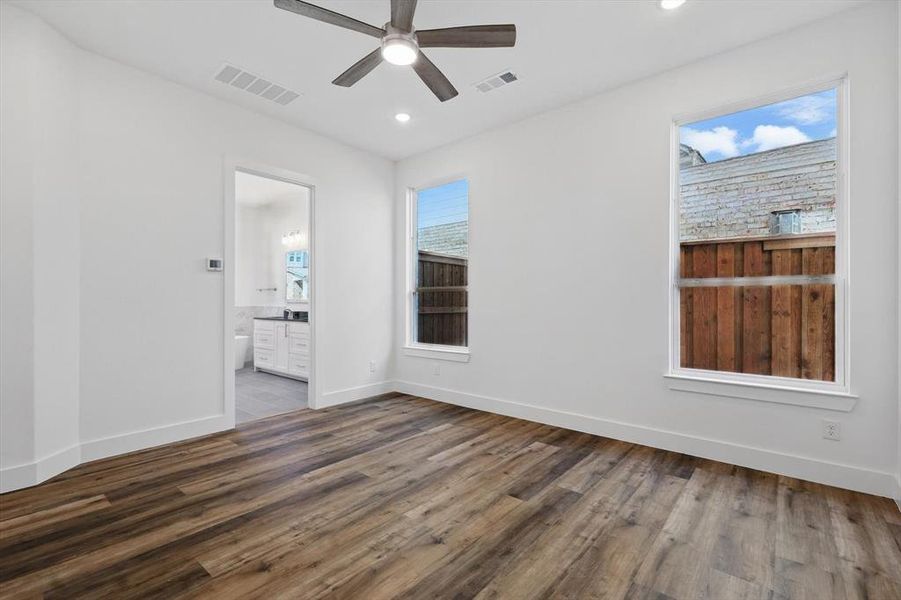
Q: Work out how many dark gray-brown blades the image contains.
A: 5